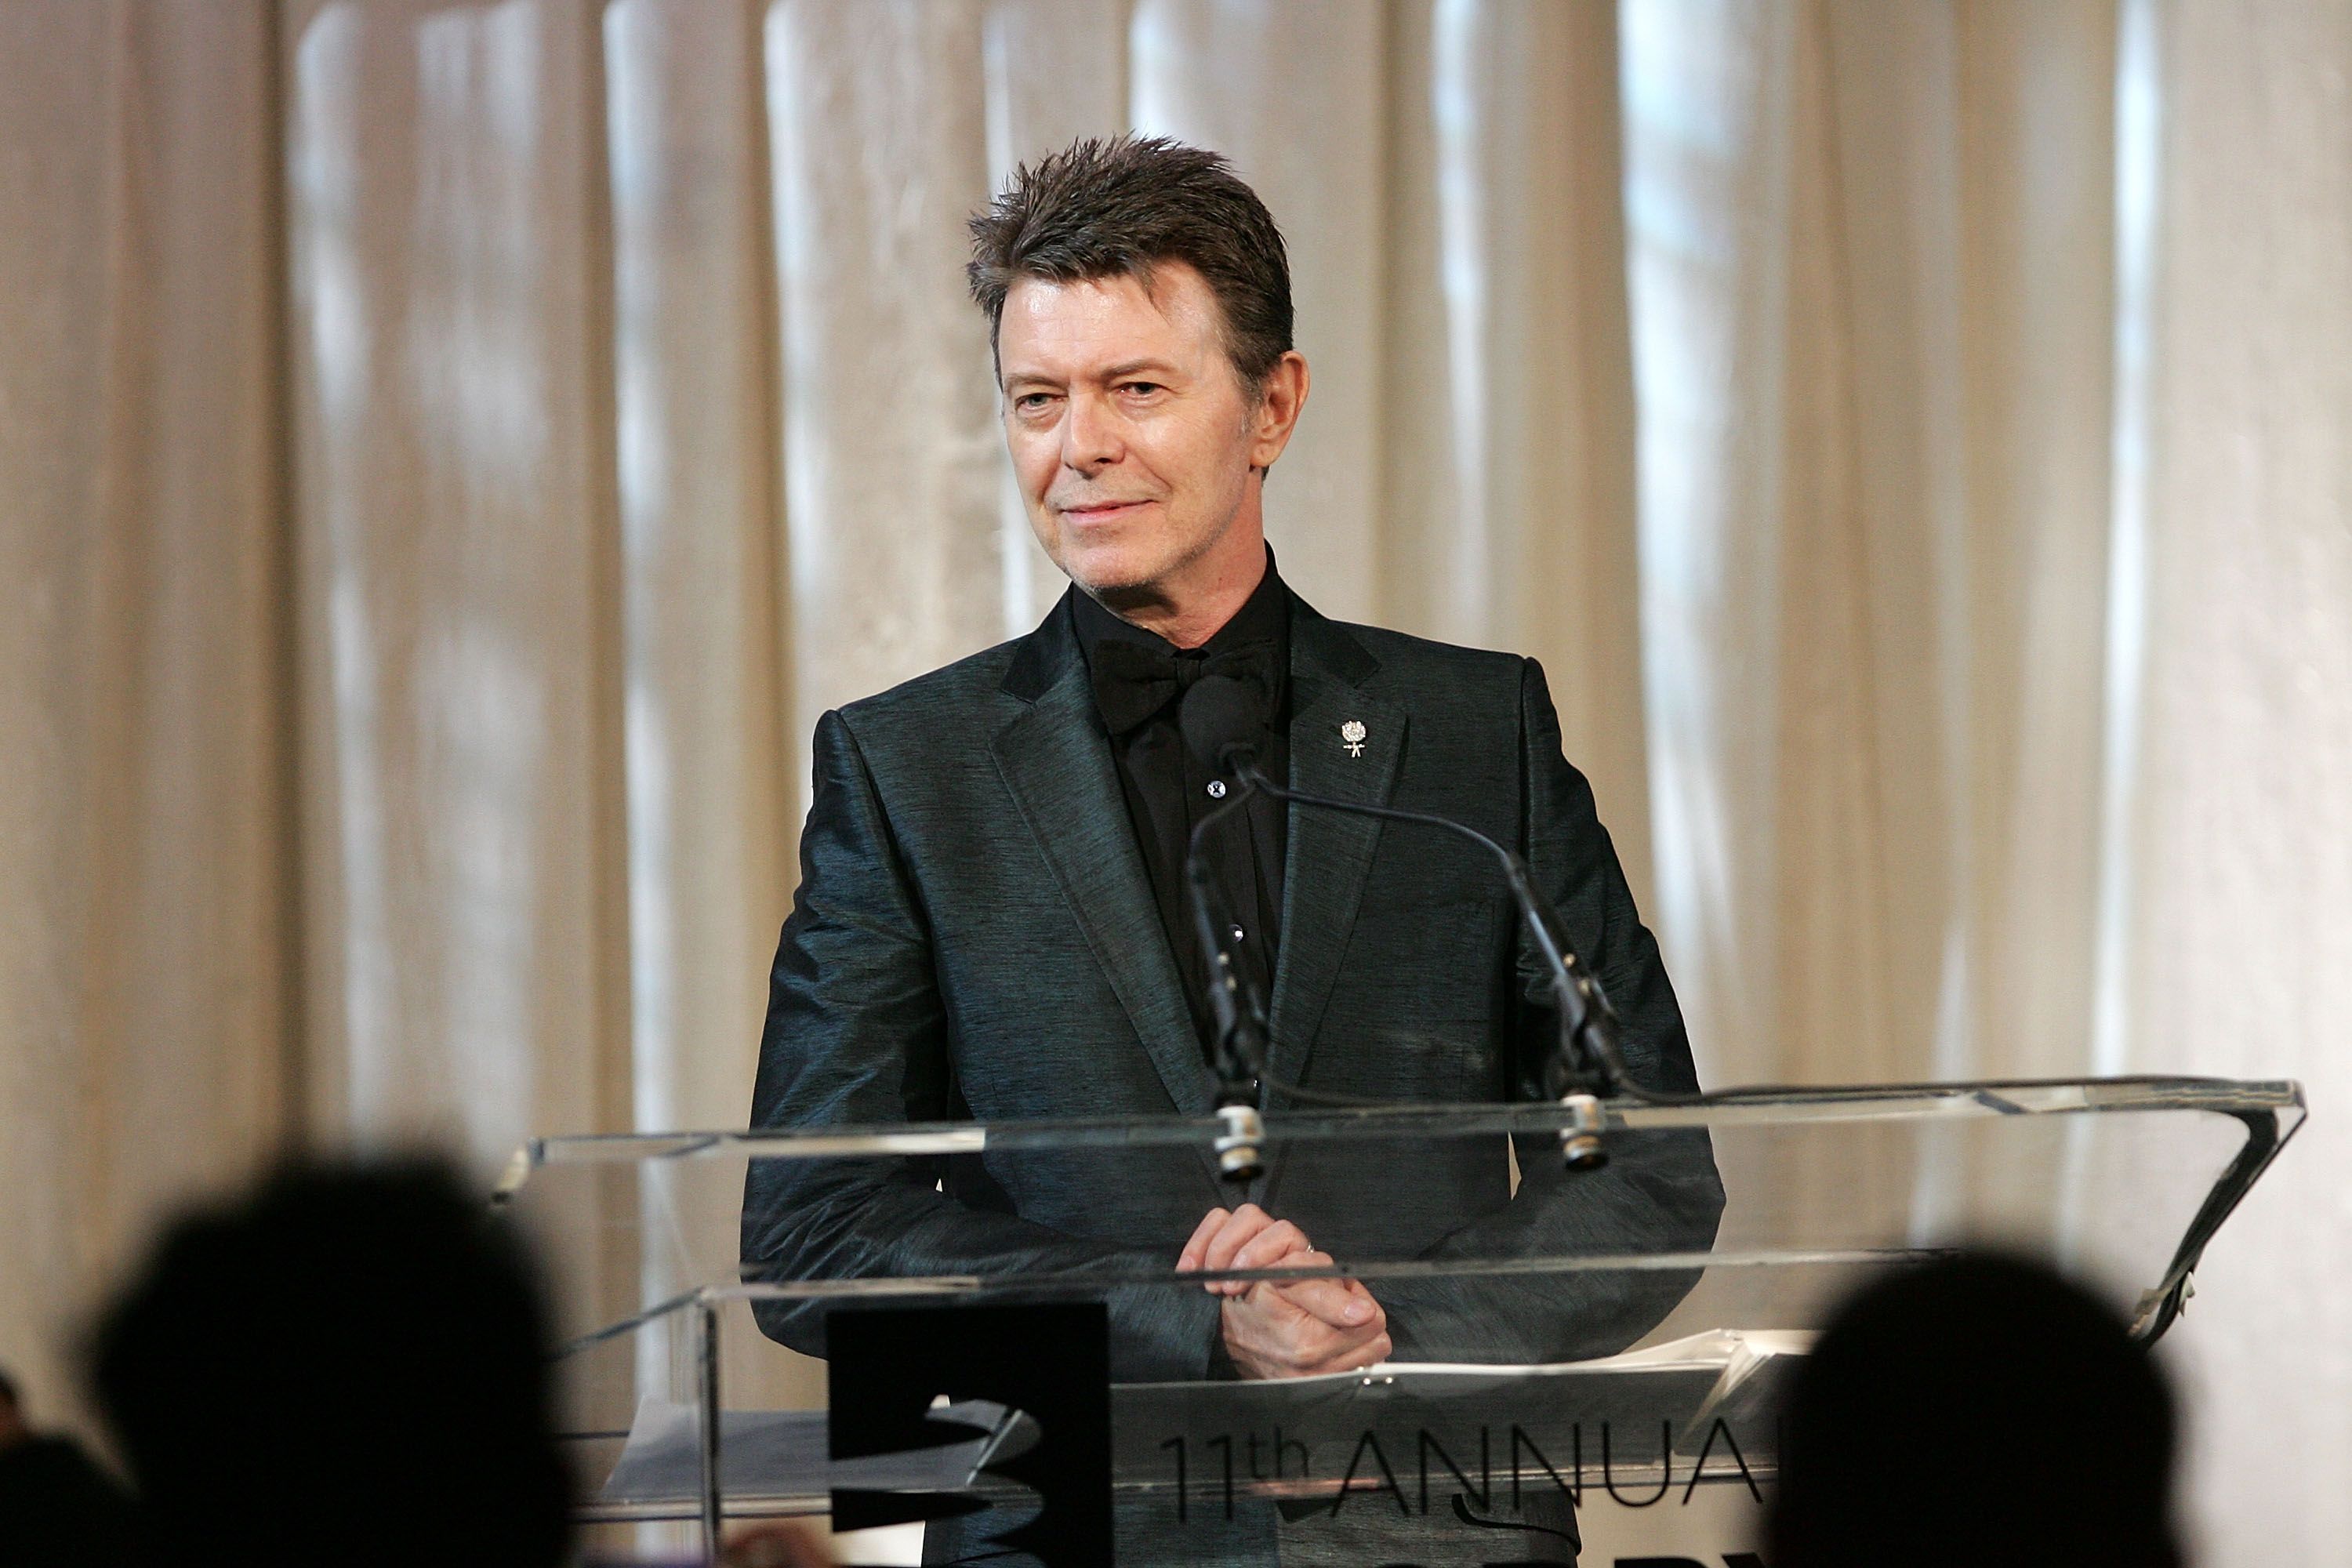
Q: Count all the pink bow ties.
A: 0